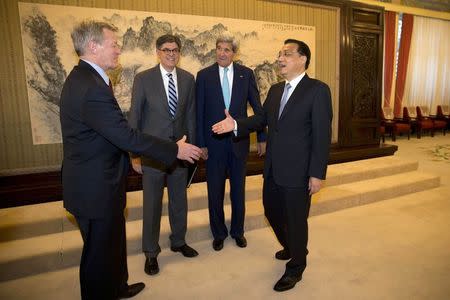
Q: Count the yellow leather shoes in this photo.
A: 0